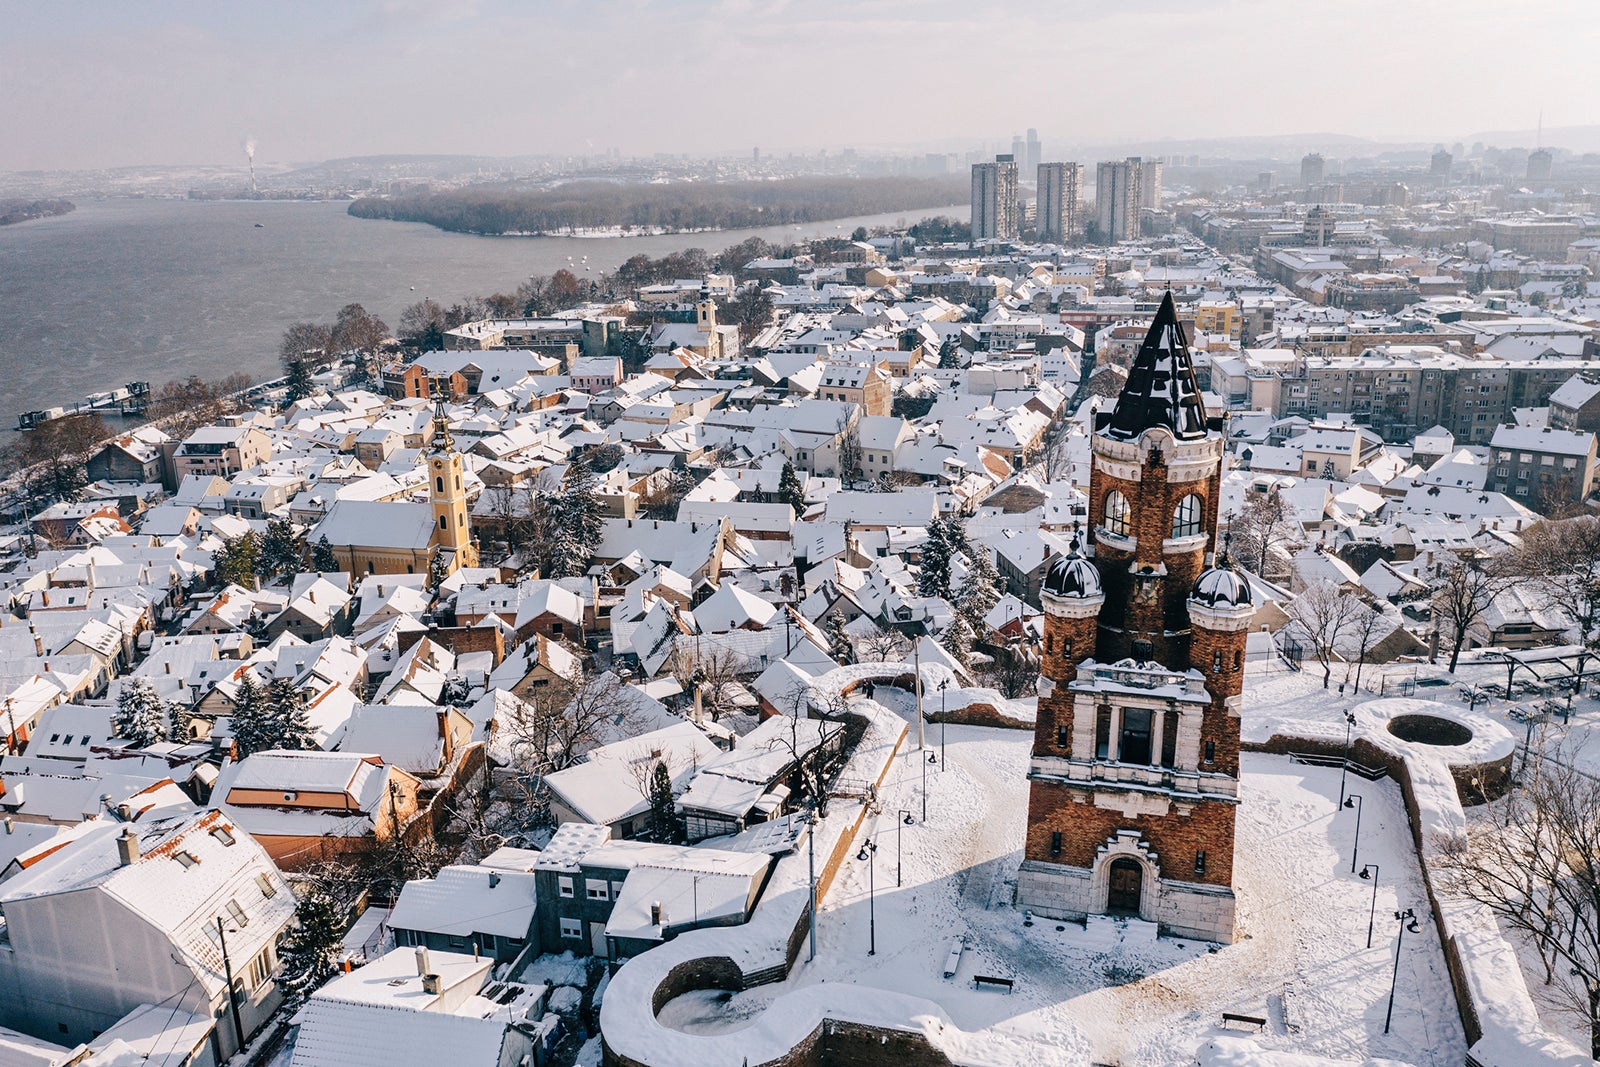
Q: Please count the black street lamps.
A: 8